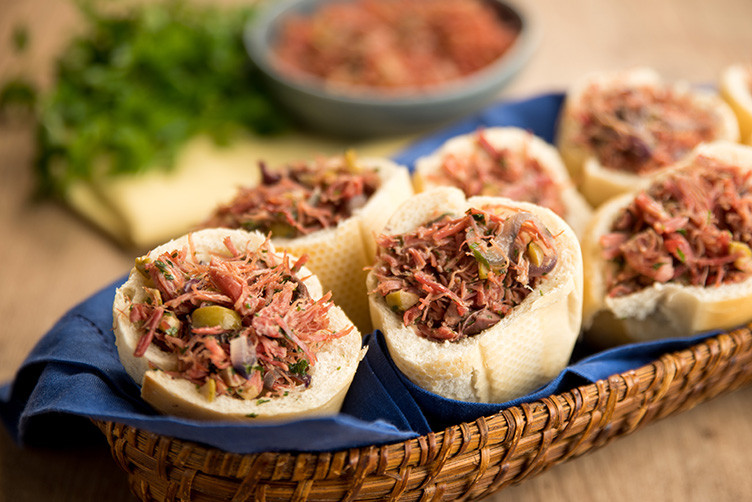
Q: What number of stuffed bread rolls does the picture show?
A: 7